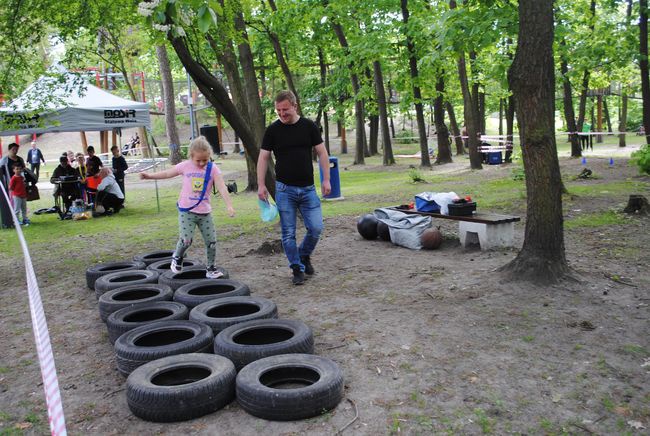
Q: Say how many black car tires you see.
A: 13